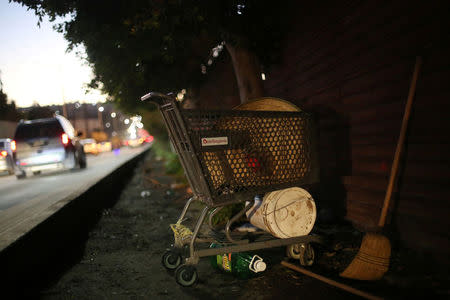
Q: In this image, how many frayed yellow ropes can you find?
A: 1